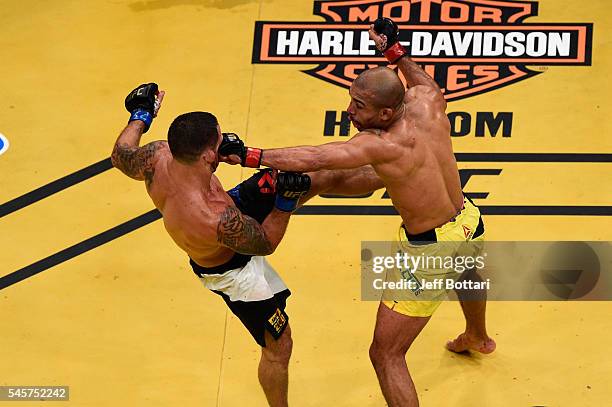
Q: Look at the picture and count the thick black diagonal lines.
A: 2